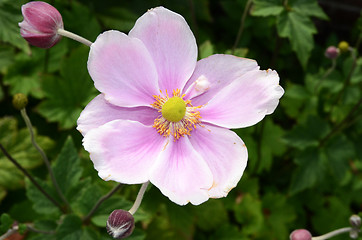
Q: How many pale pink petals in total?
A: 8